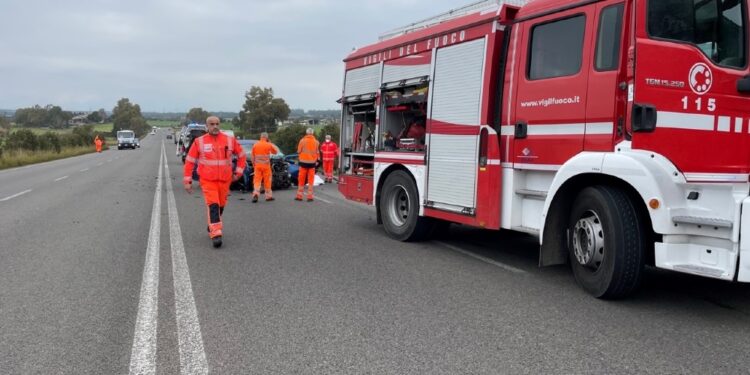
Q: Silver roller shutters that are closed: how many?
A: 1